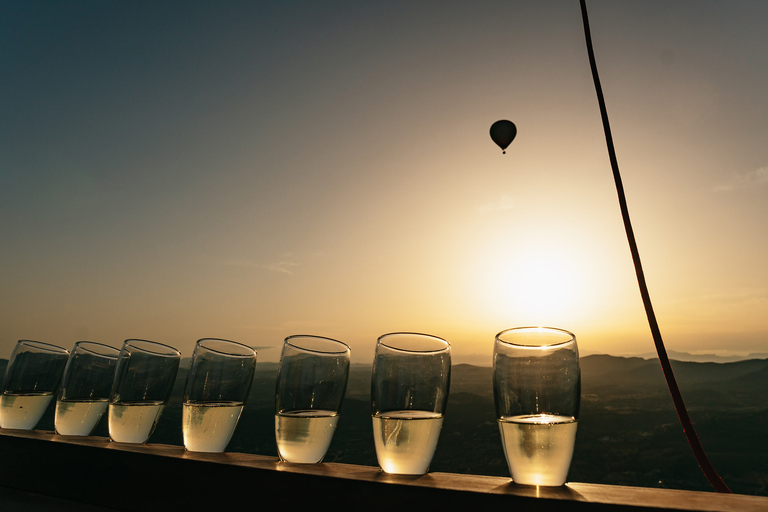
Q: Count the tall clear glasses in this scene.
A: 7